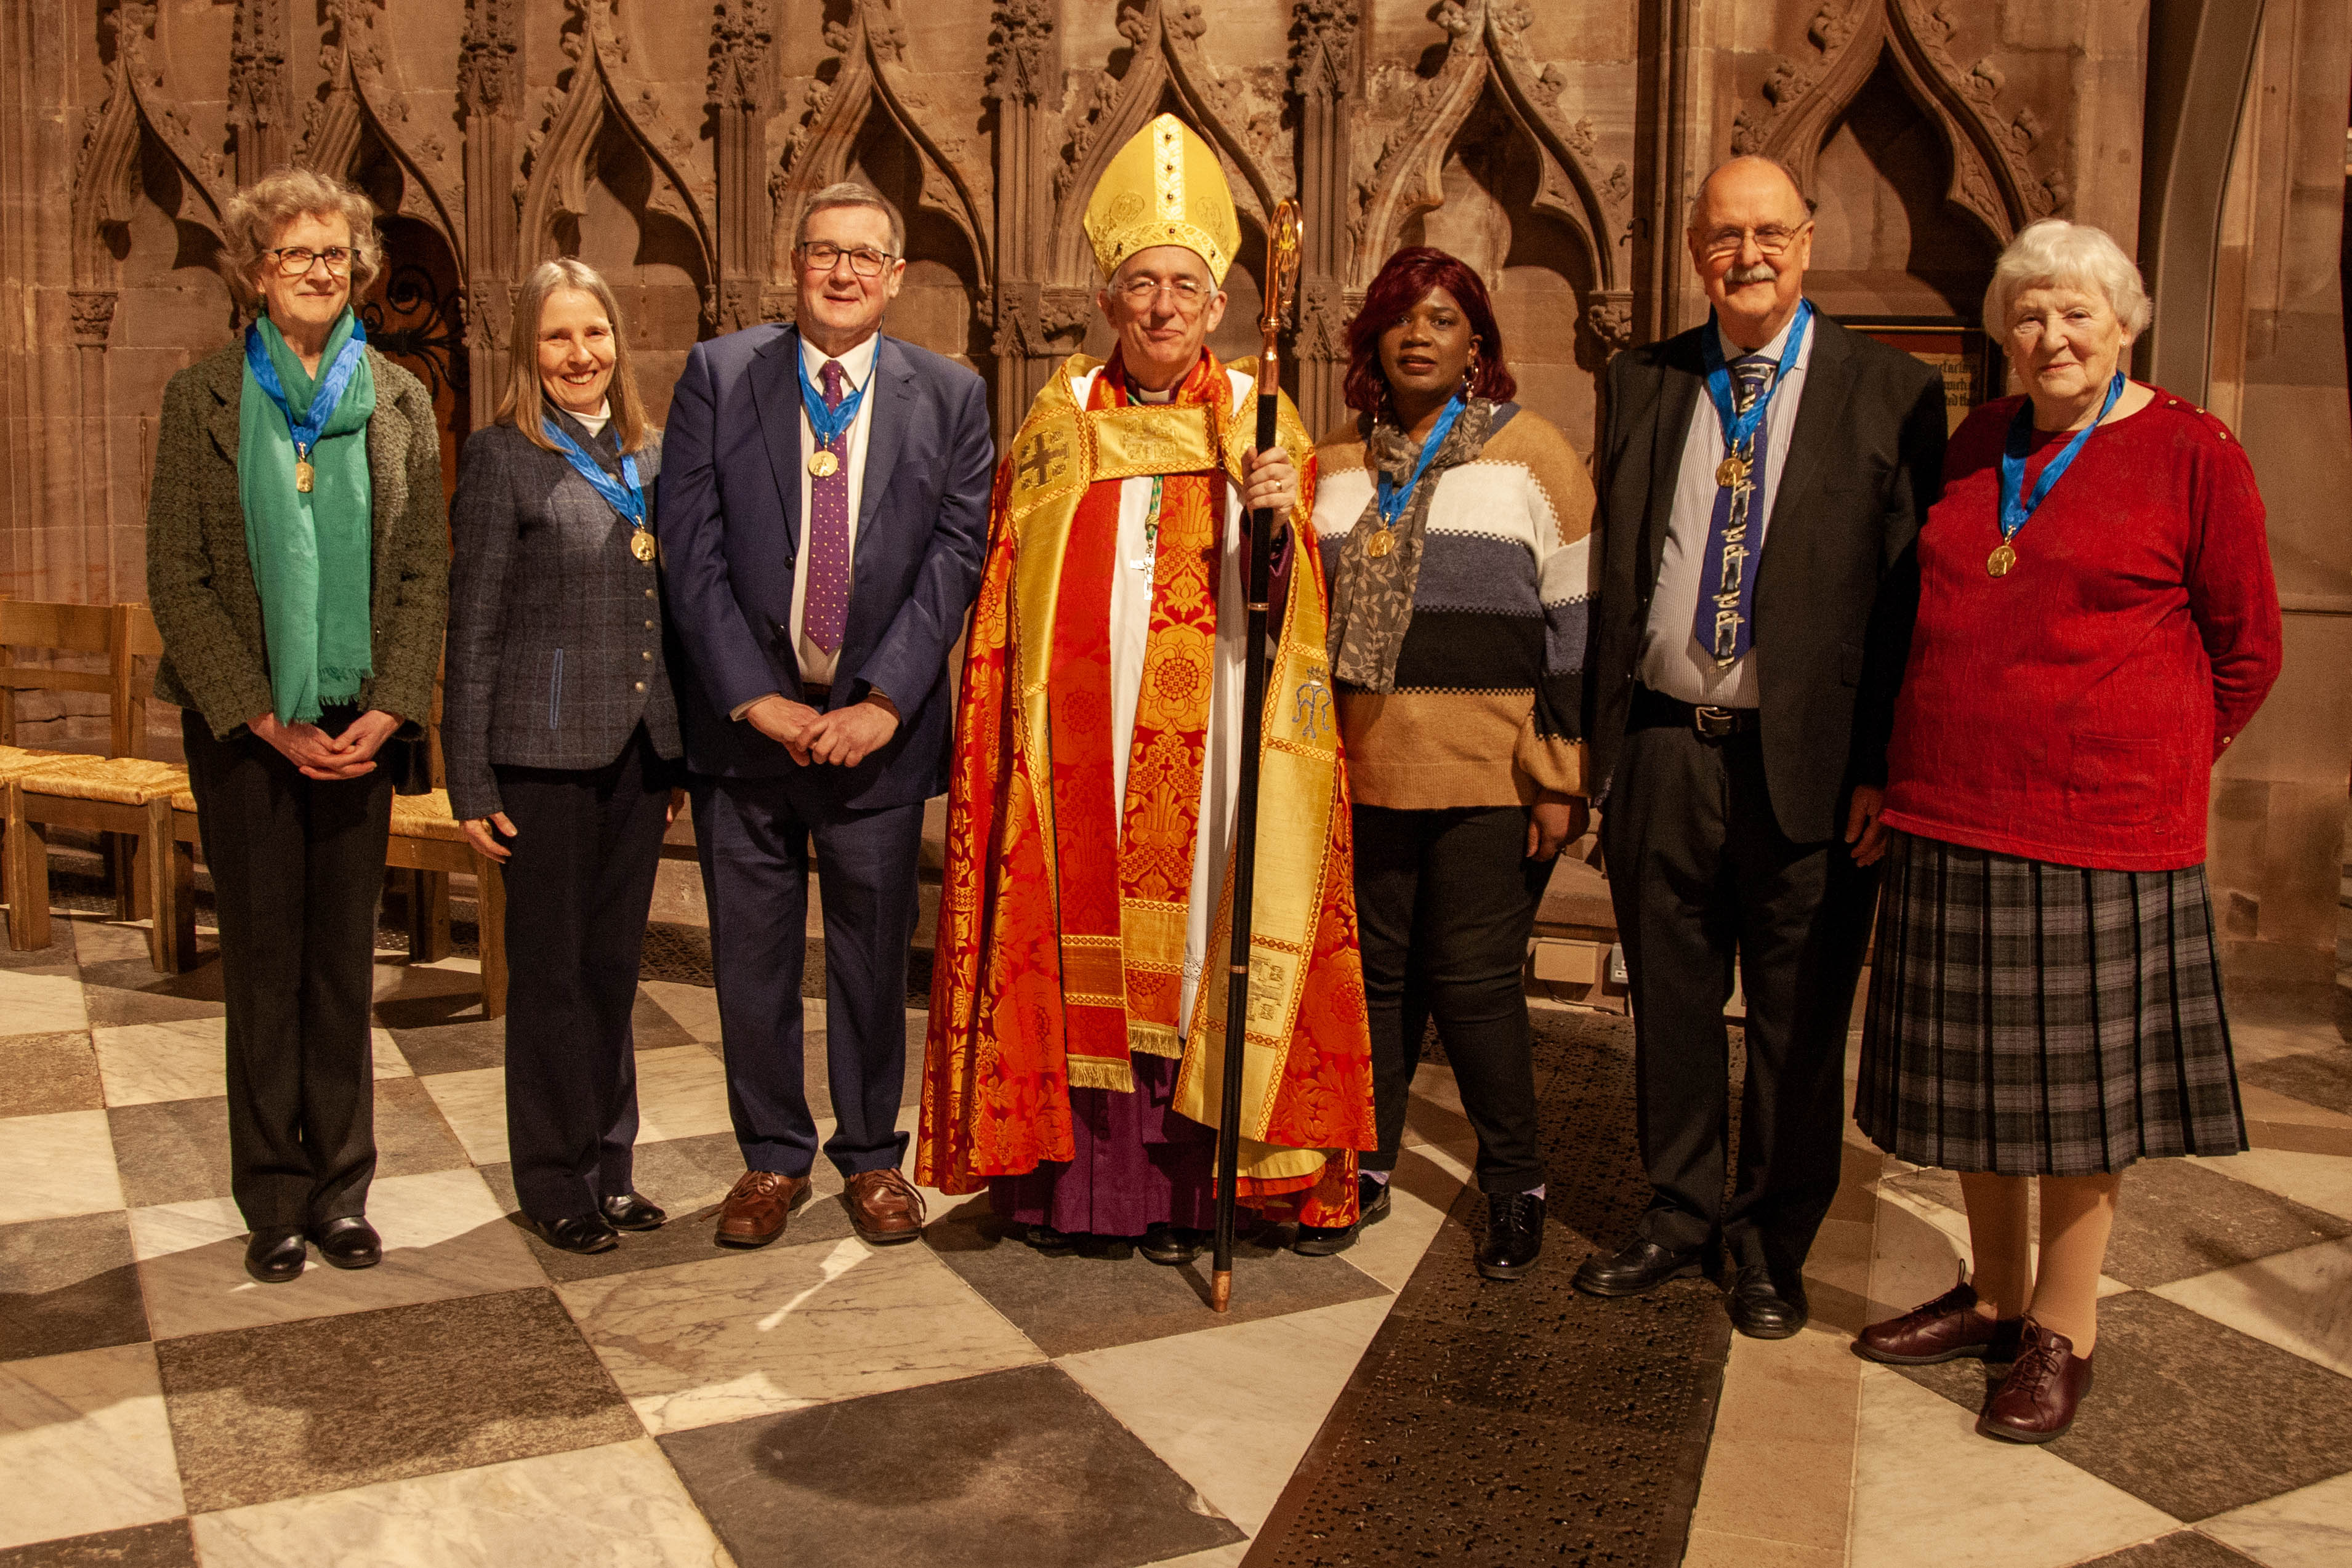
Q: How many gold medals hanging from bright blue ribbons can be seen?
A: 6